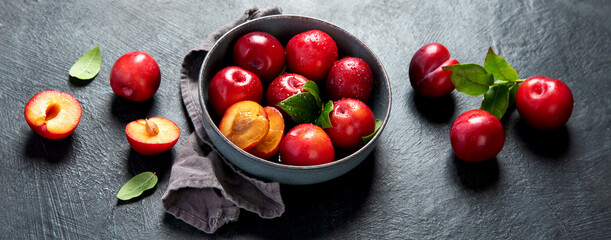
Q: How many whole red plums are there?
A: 11